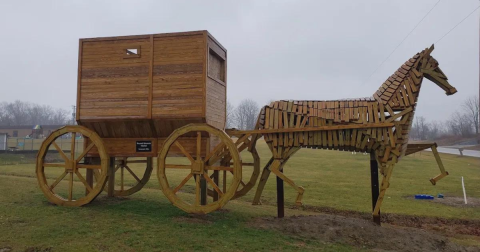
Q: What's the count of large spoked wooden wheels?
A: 4